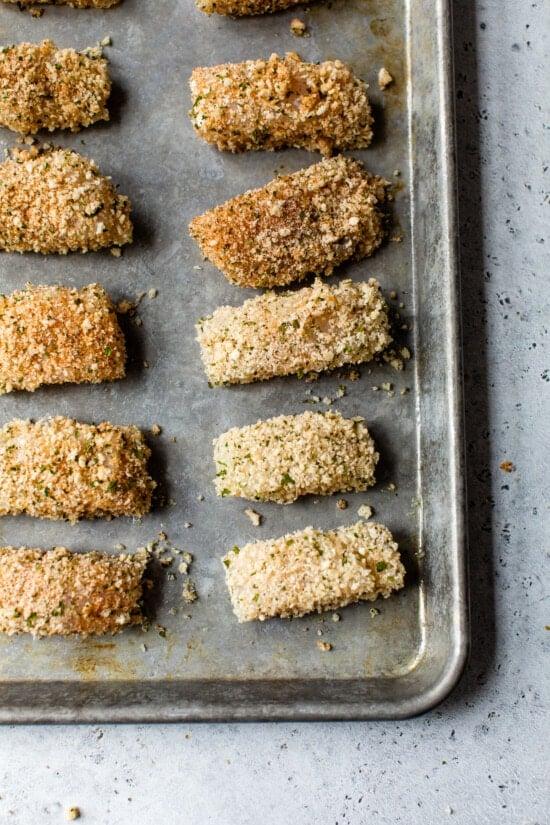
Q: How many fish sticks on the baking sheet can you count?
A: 12